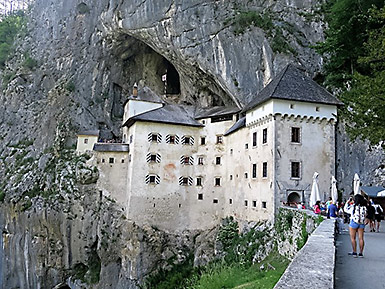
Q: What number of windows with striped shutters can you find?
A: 7